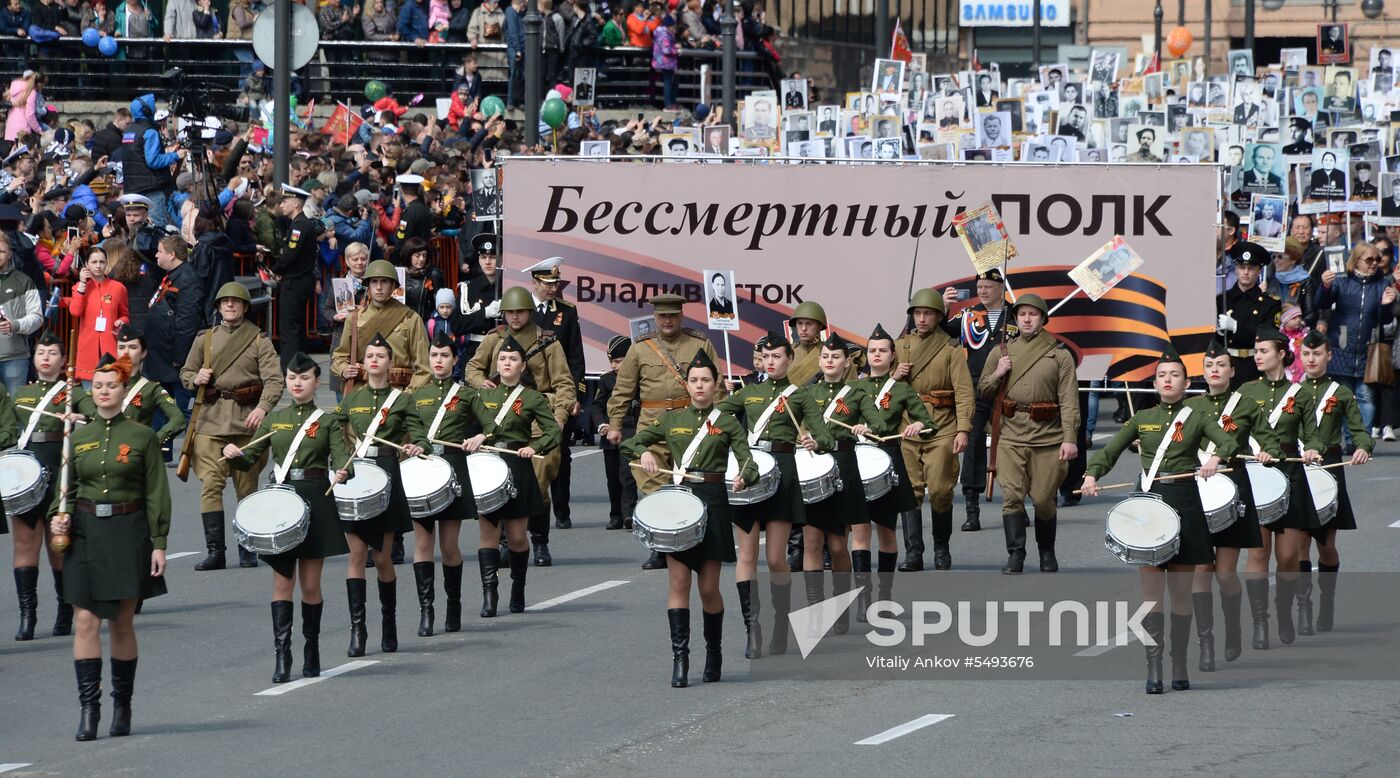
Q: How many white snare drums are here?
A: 13